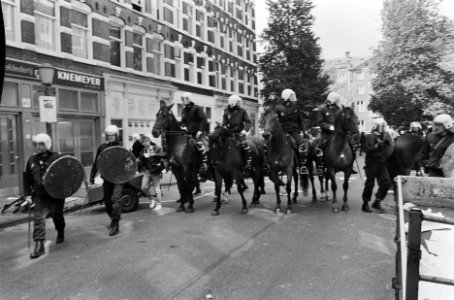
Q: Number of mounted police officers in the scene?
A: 4